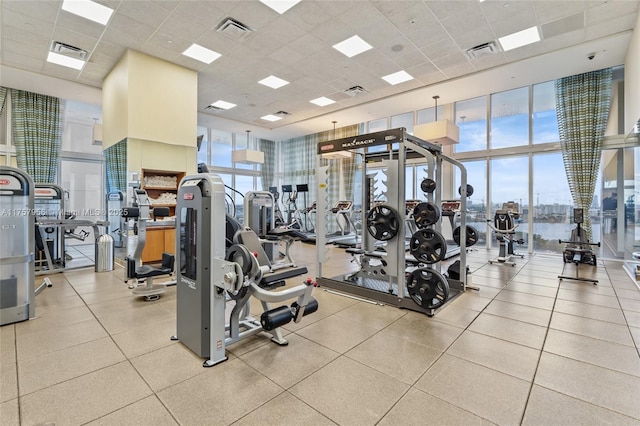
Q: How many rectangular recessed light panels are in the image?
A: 11